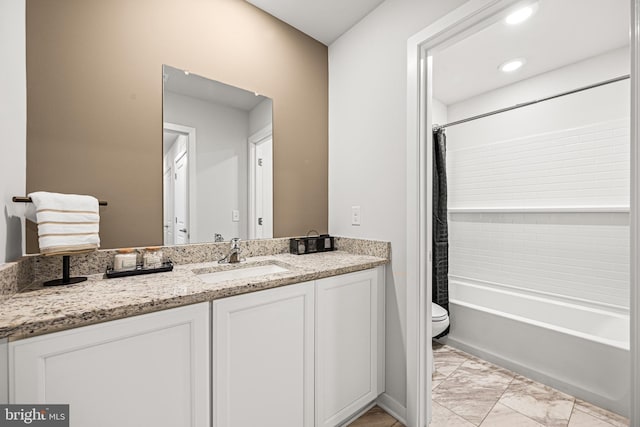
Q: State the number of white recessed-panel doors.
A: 3